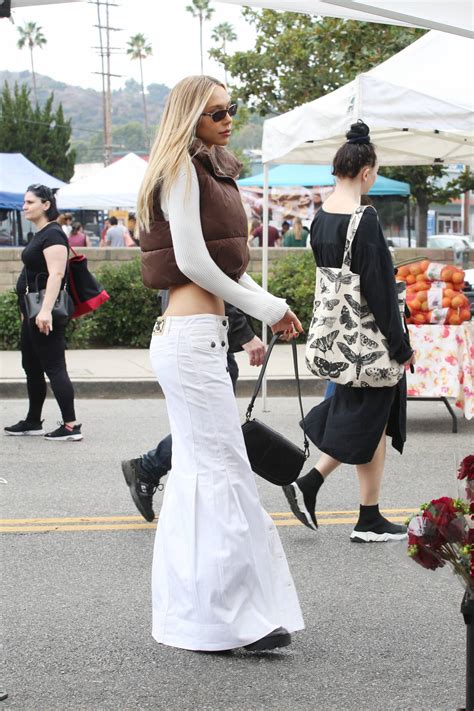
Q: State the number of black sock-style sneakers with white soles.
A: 2